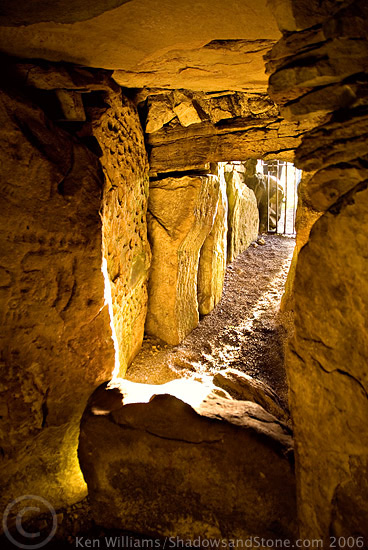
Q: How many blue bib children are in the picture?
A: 0